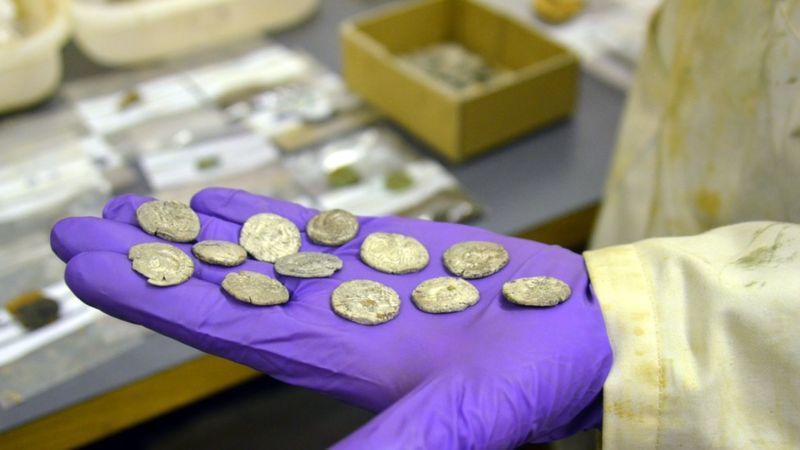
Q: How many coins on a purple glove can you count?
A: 12